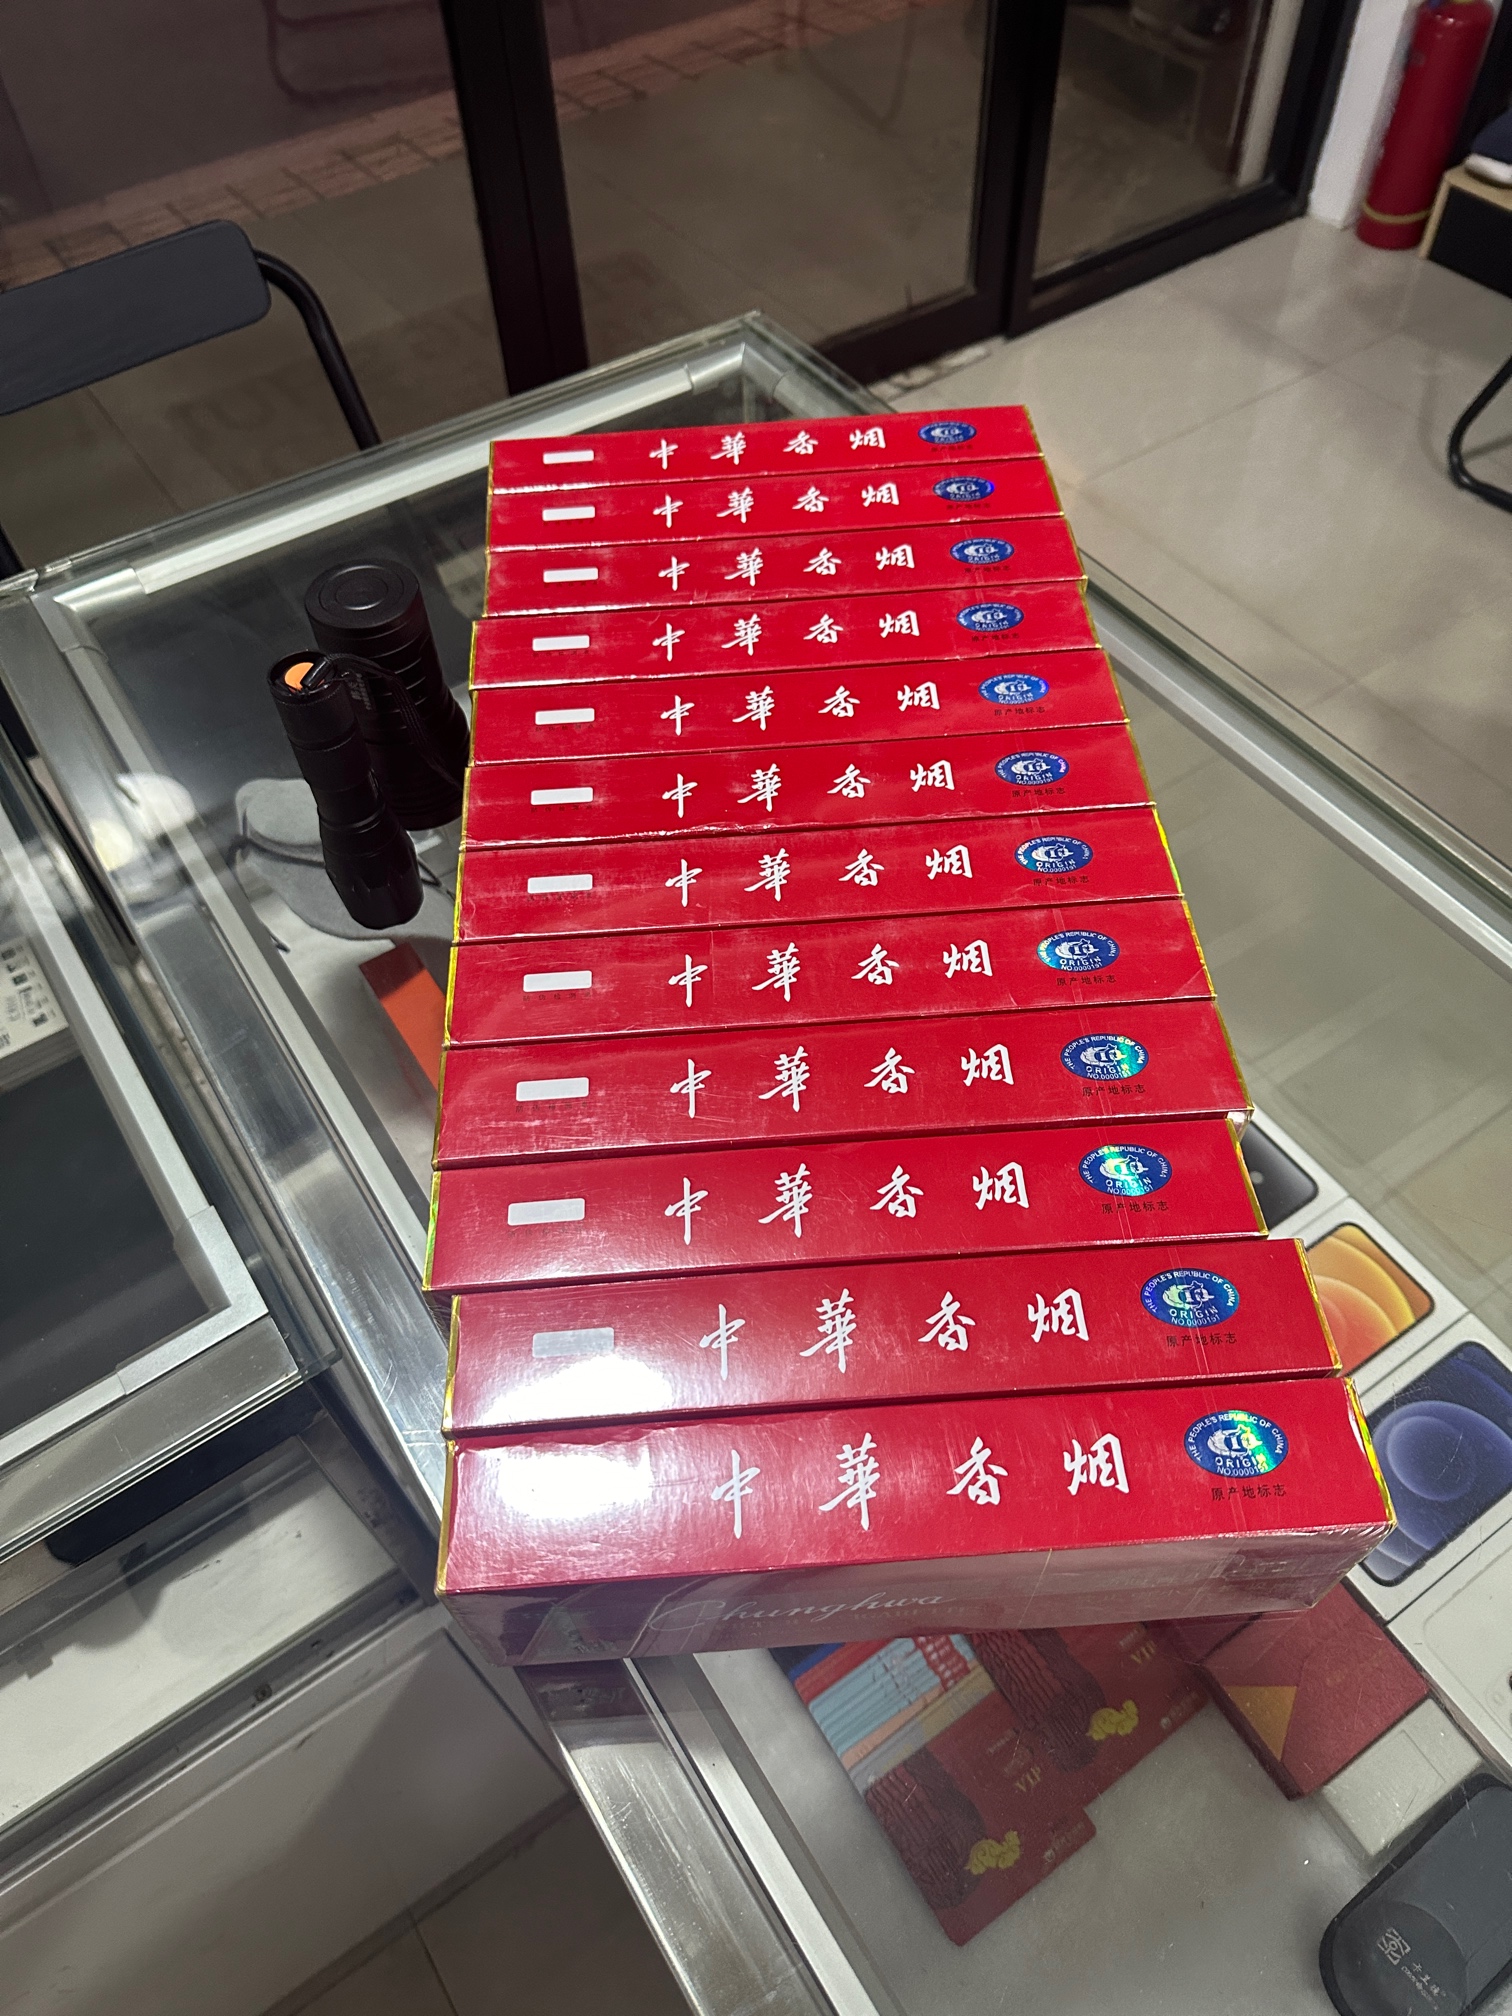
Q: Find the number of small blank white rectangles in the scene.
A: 11